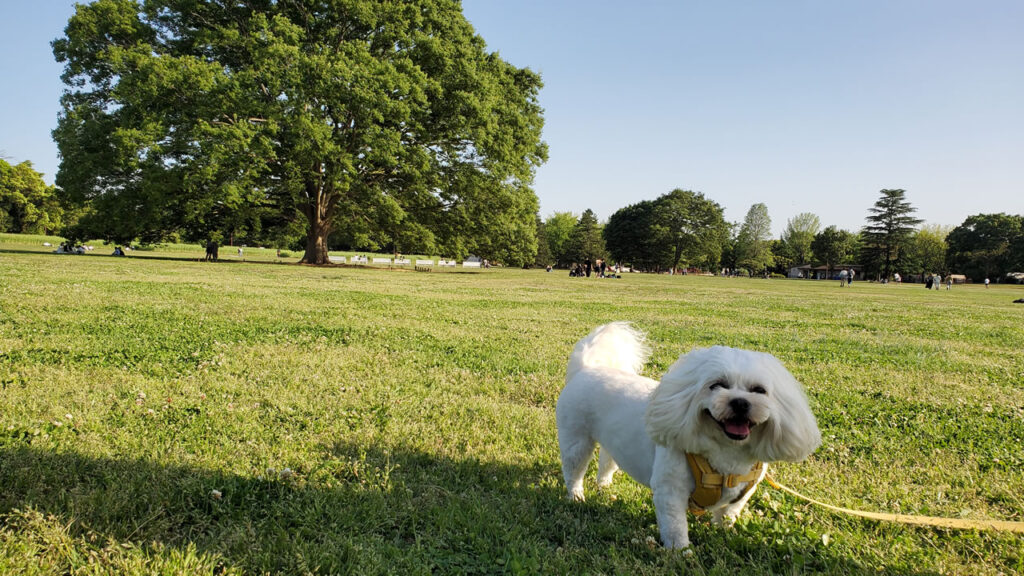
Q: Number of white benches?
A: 7